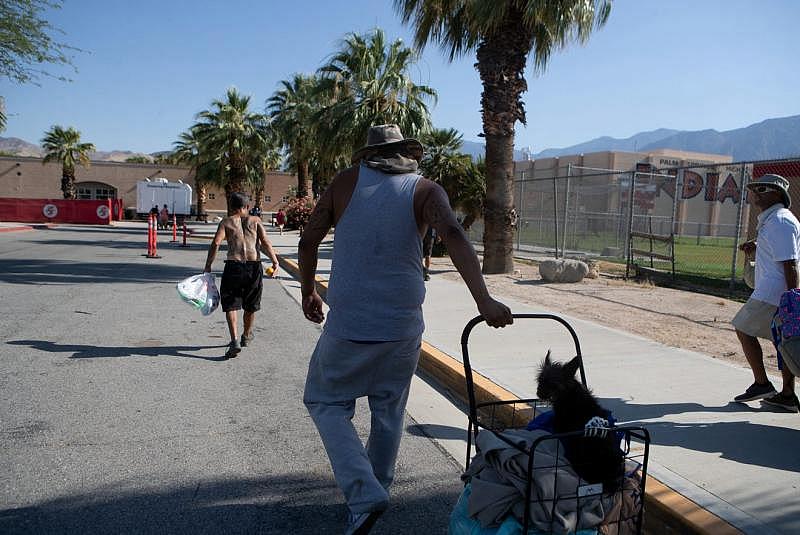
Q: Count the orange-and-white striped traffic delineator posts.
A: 4